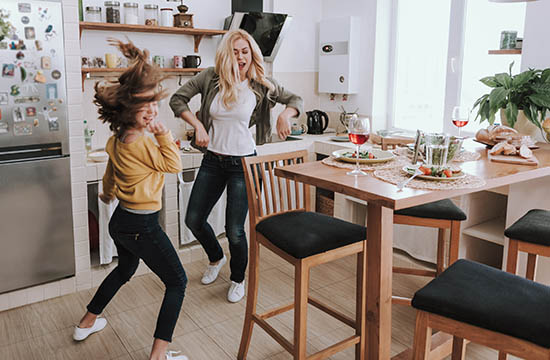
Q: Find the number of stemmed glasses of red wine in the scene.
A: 2